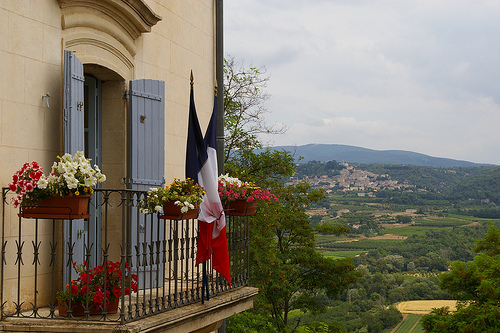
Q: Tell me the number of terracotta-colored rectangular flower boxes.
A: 4